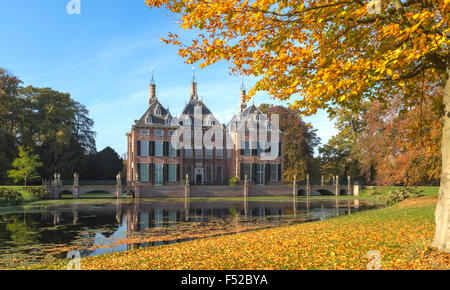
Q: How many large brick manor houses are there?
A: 1